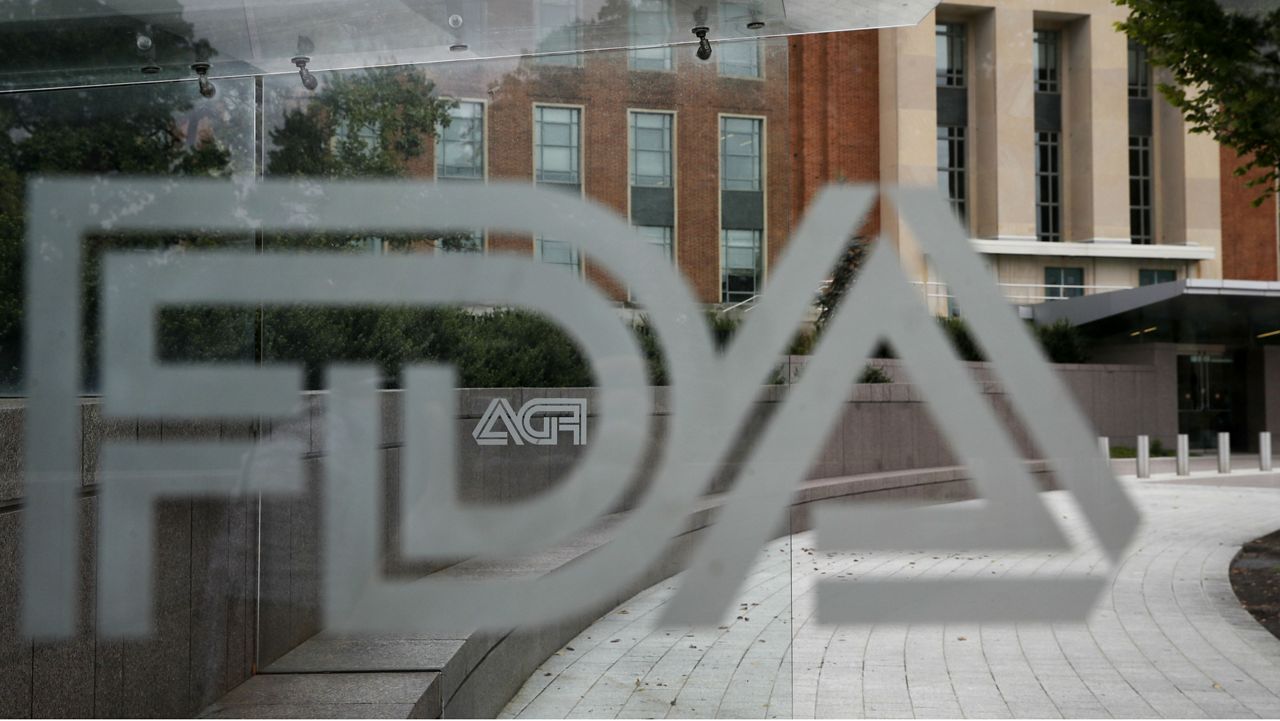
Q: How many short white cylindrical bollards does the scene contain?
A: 5